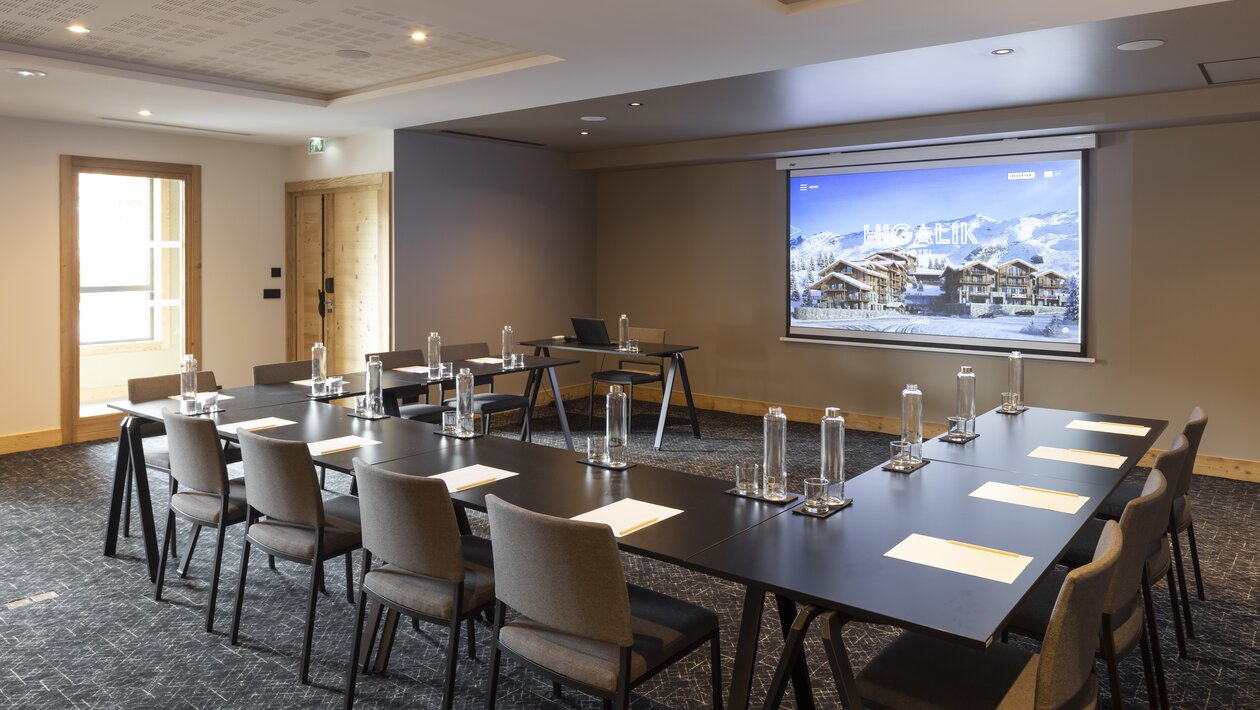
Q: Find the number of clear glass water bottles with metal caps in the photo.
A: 13